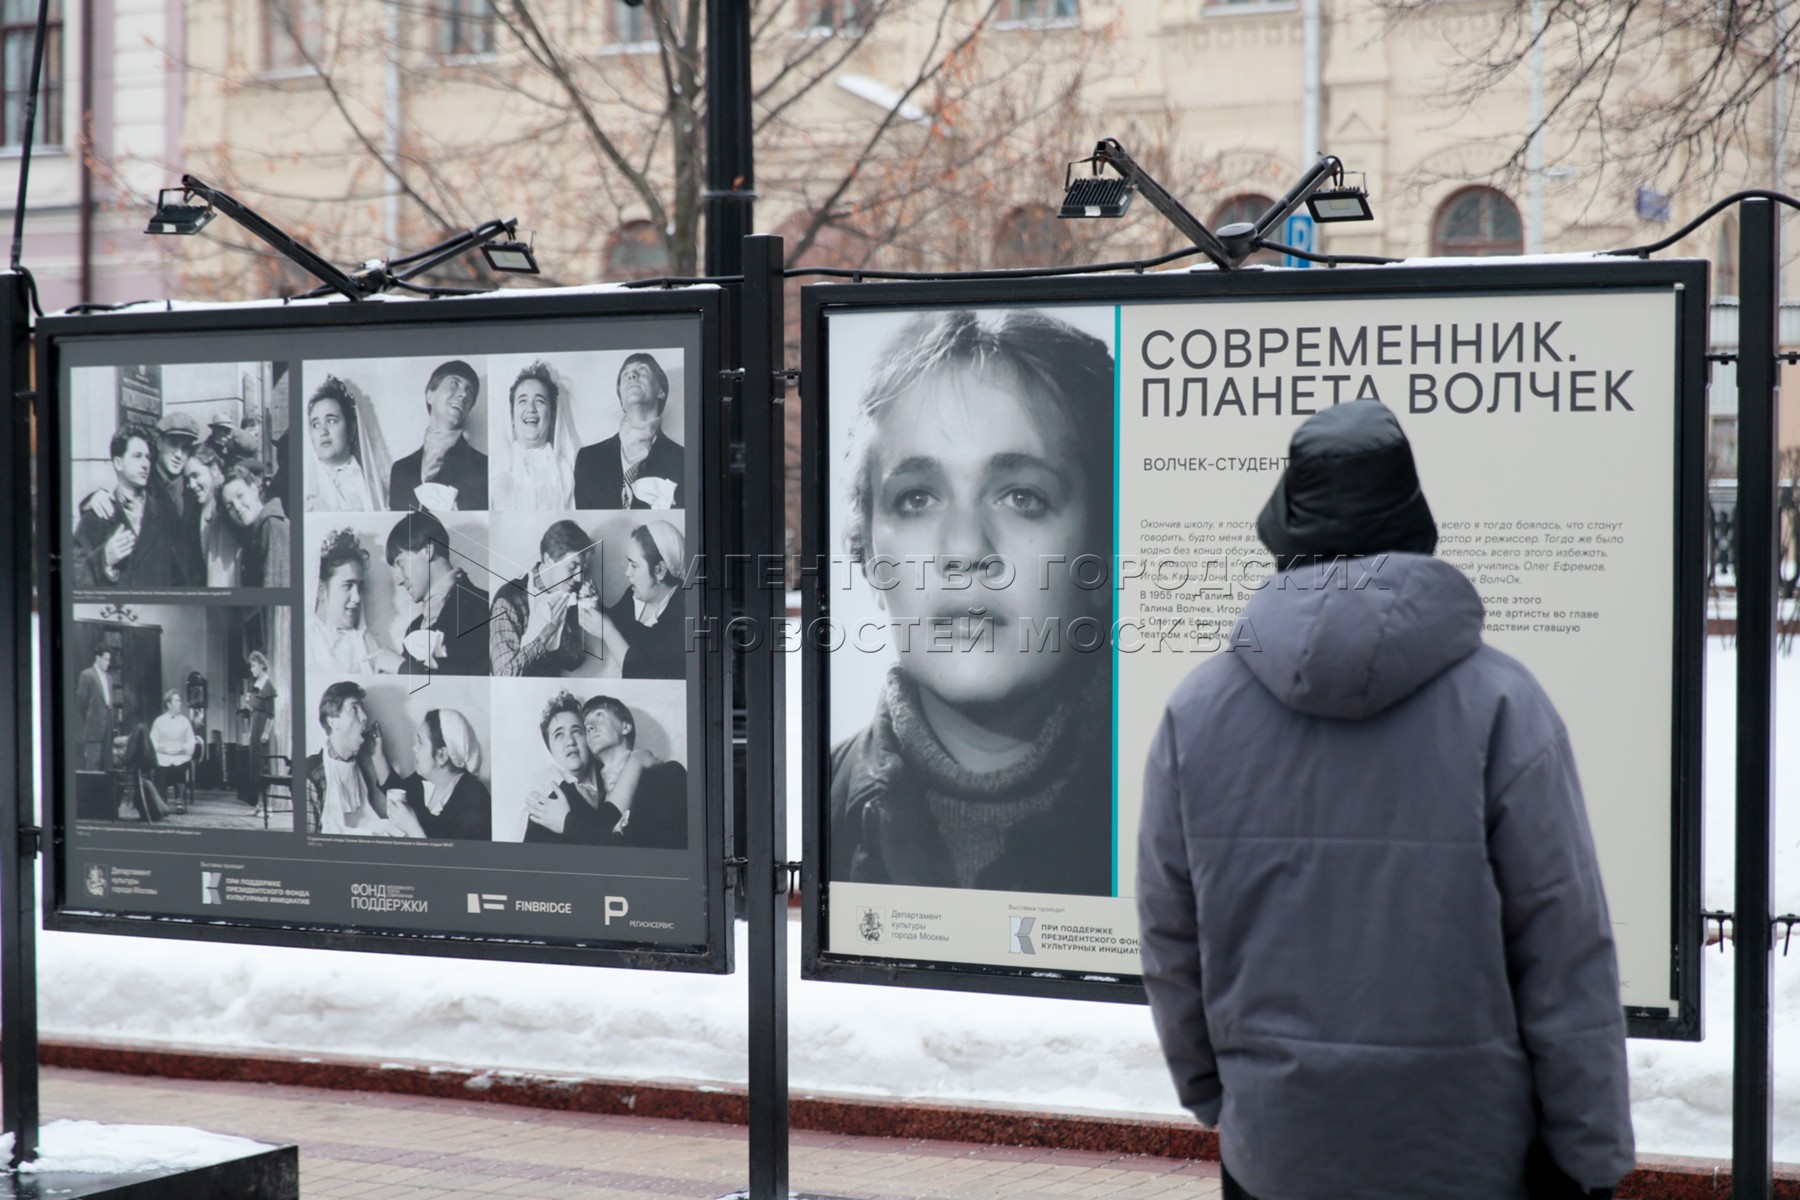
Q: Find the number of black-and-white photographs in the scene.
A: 9